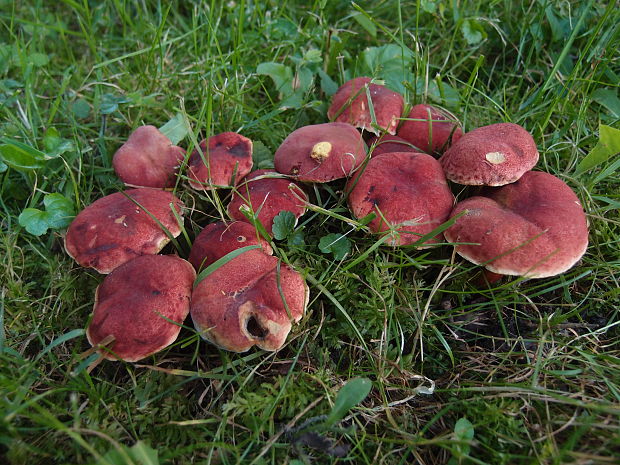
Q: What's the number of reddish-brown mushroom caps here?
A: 14